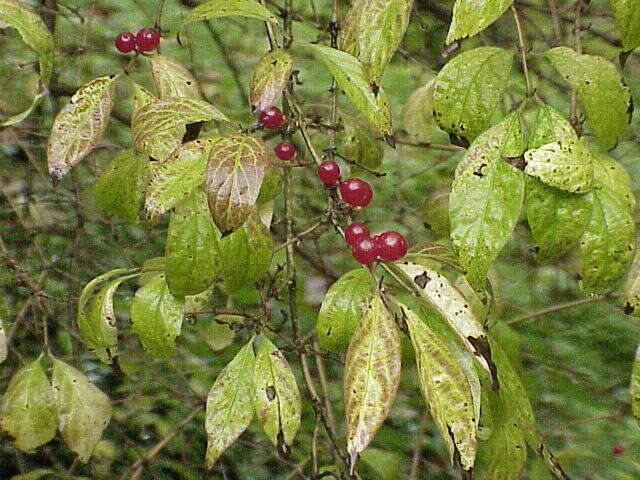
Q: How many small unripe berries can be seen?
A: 0